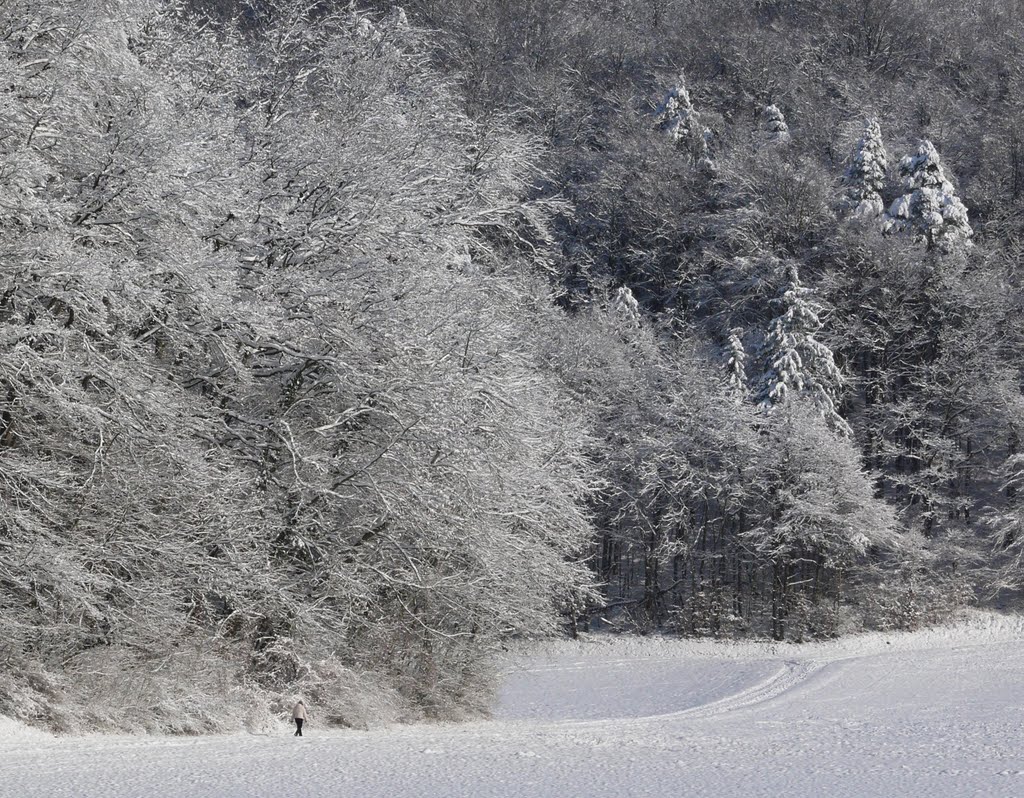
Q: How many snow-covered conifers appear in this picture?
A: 7